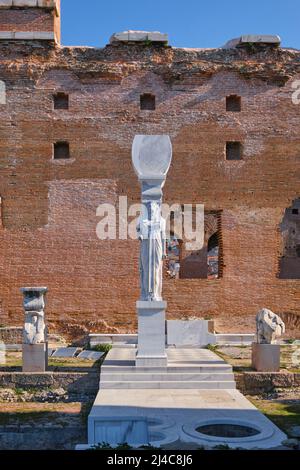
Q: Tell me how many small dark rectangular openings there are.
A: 5